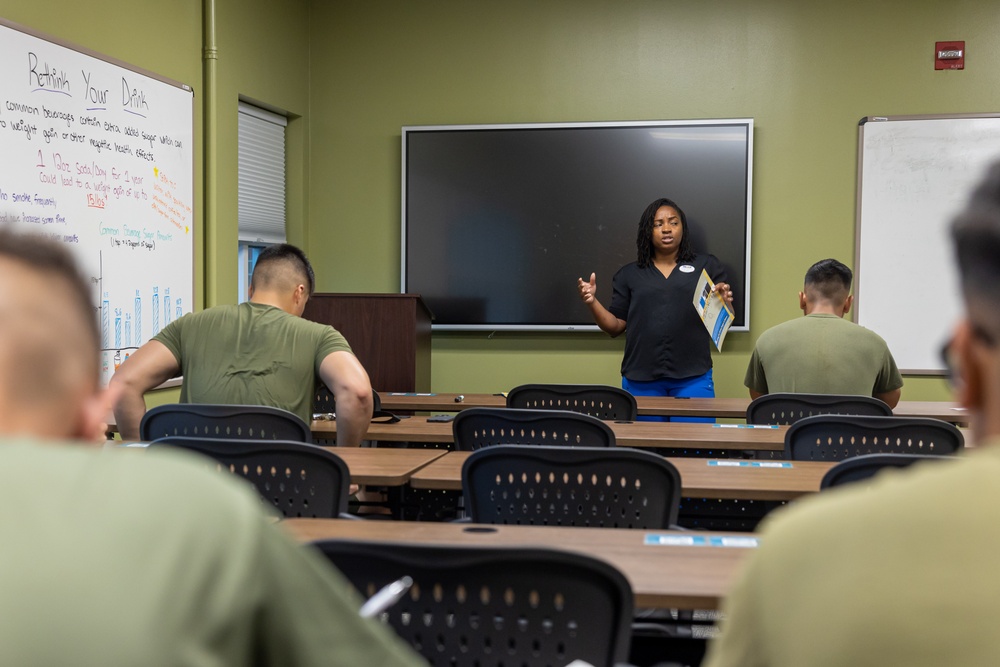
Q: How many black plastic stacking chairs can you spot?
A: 10